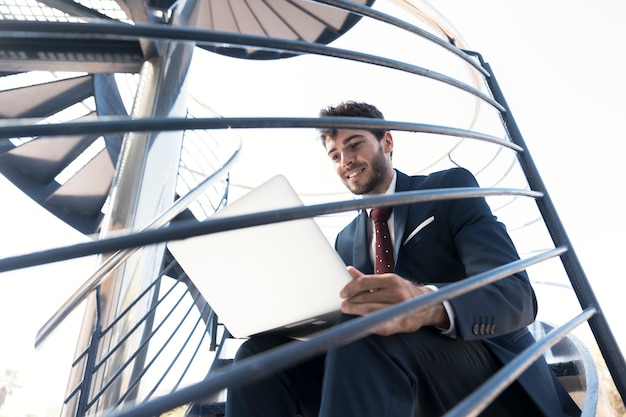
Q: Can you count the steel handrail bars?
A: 6